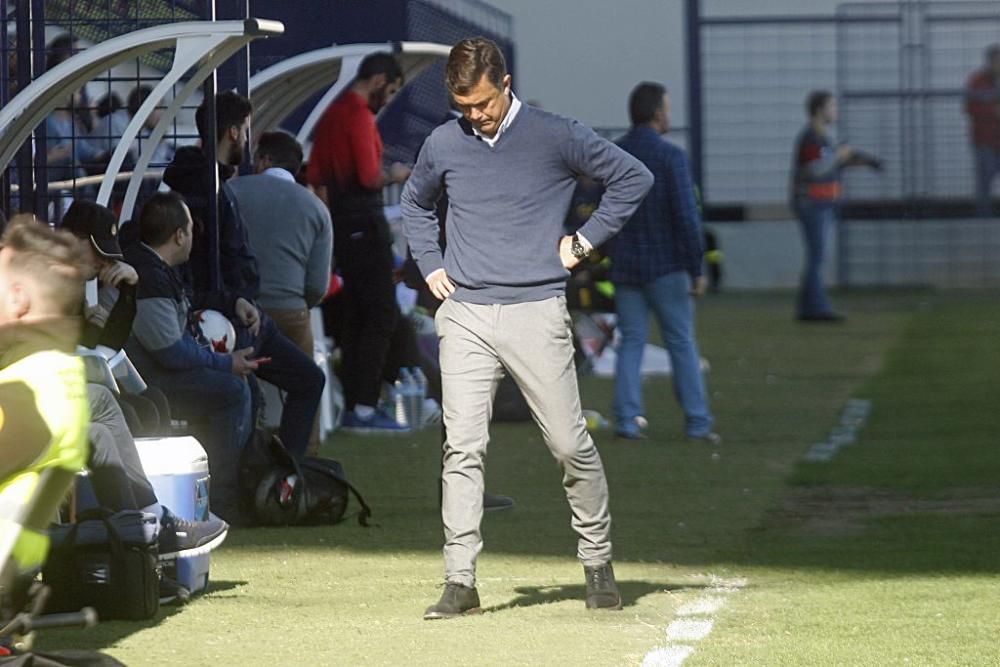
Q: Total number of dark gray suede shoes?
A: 2